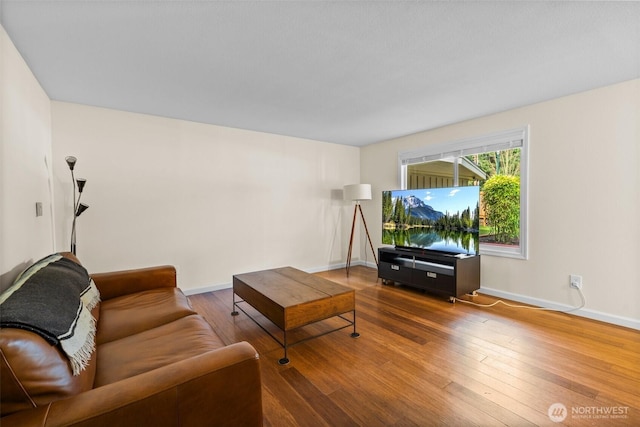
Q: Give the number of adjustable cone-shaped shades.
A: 3